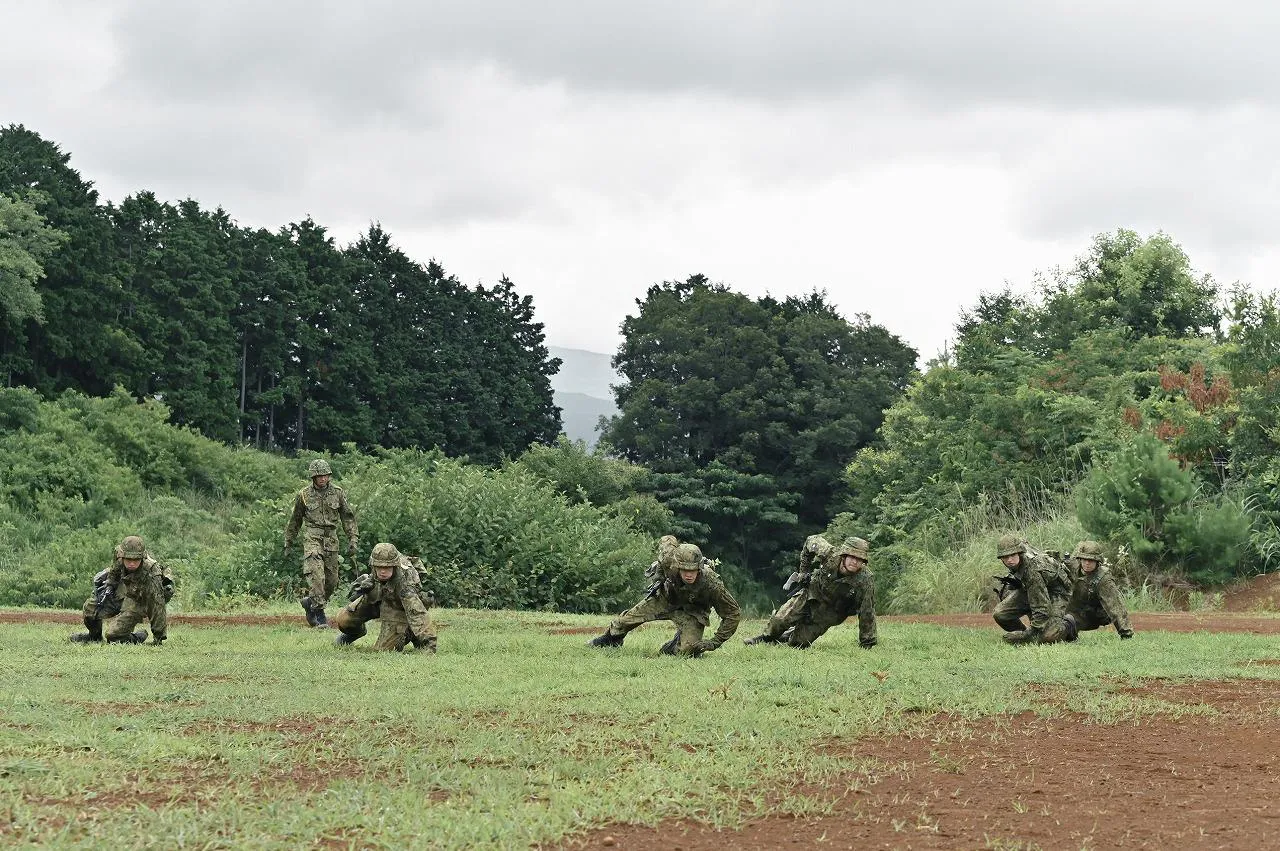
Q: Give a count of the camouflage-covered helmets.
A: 7